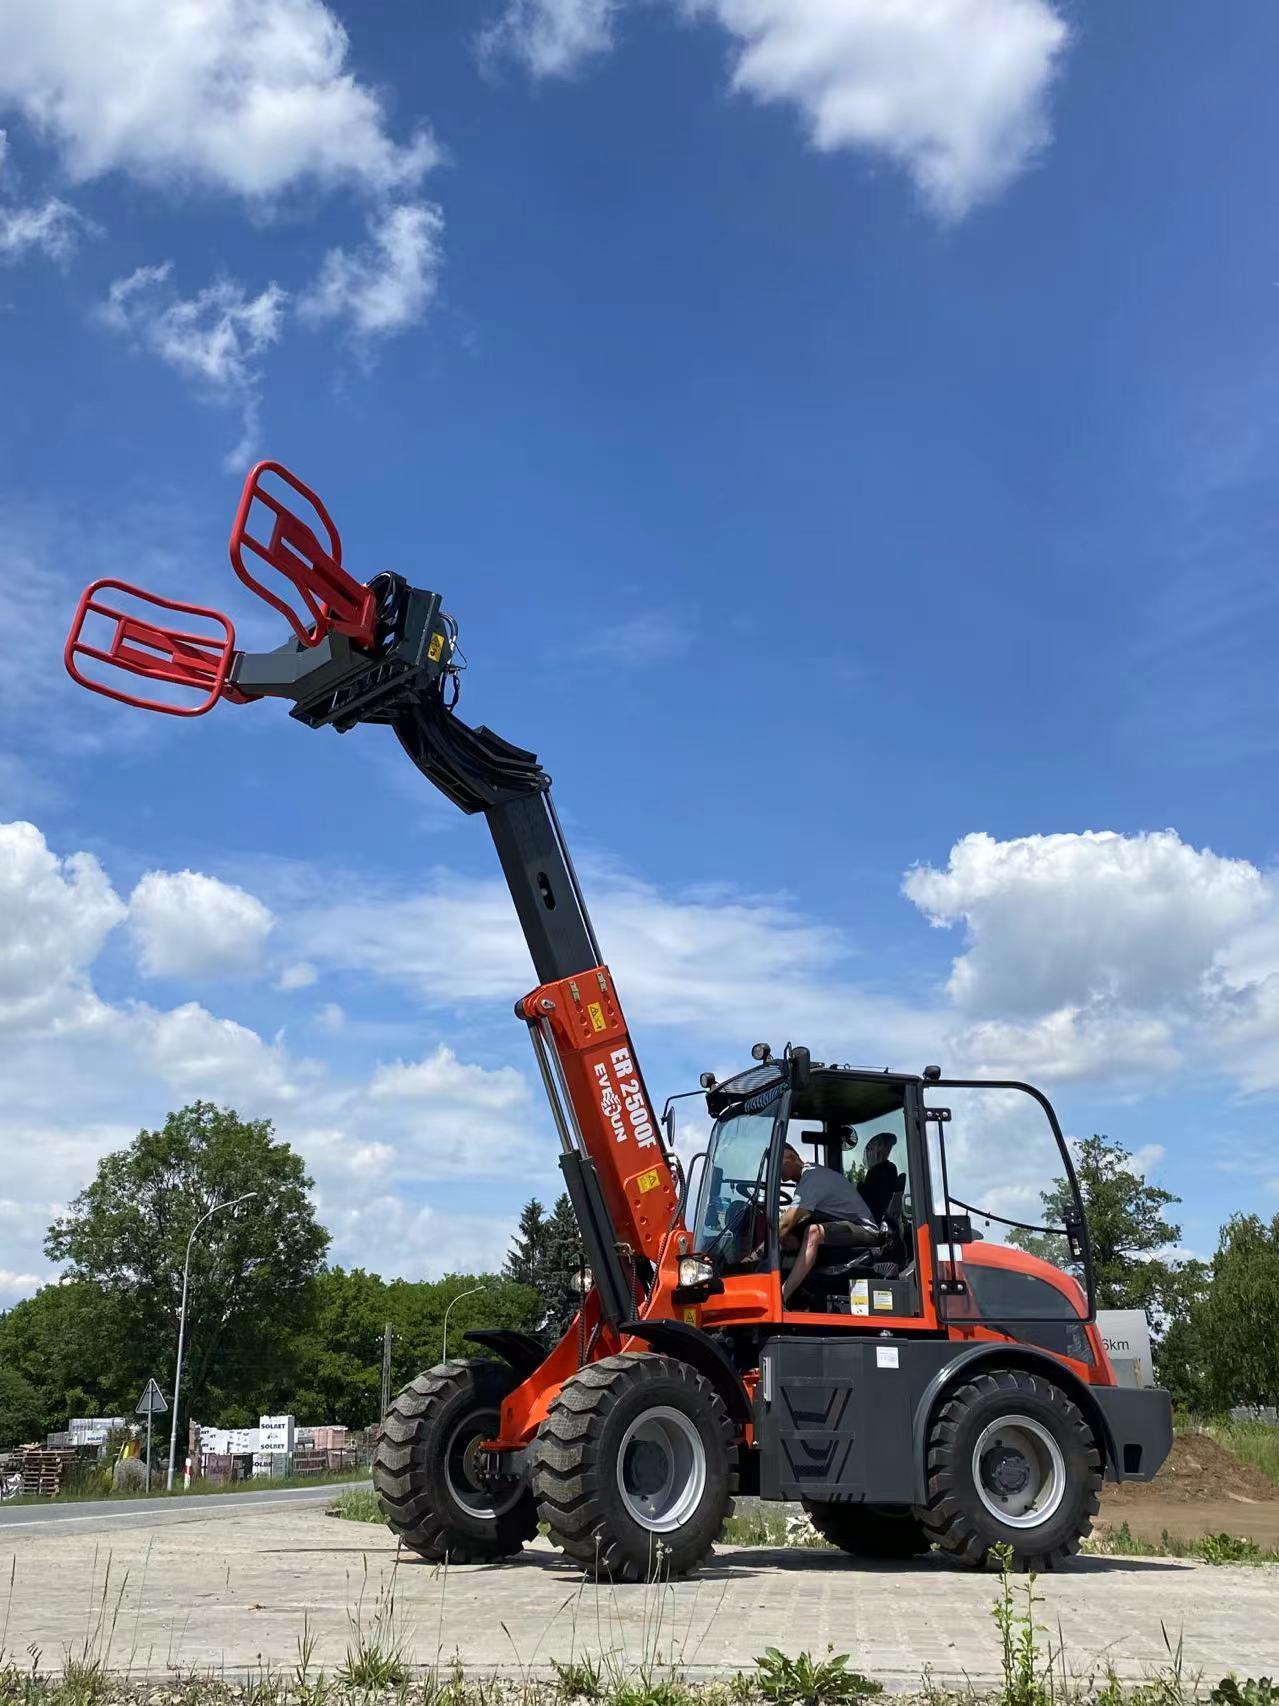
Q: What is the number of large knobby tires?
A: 4